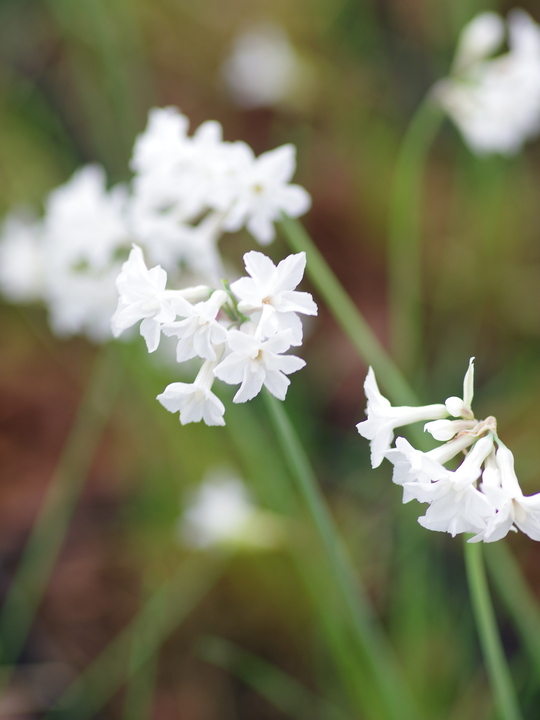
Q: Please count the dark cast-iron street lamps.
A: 0